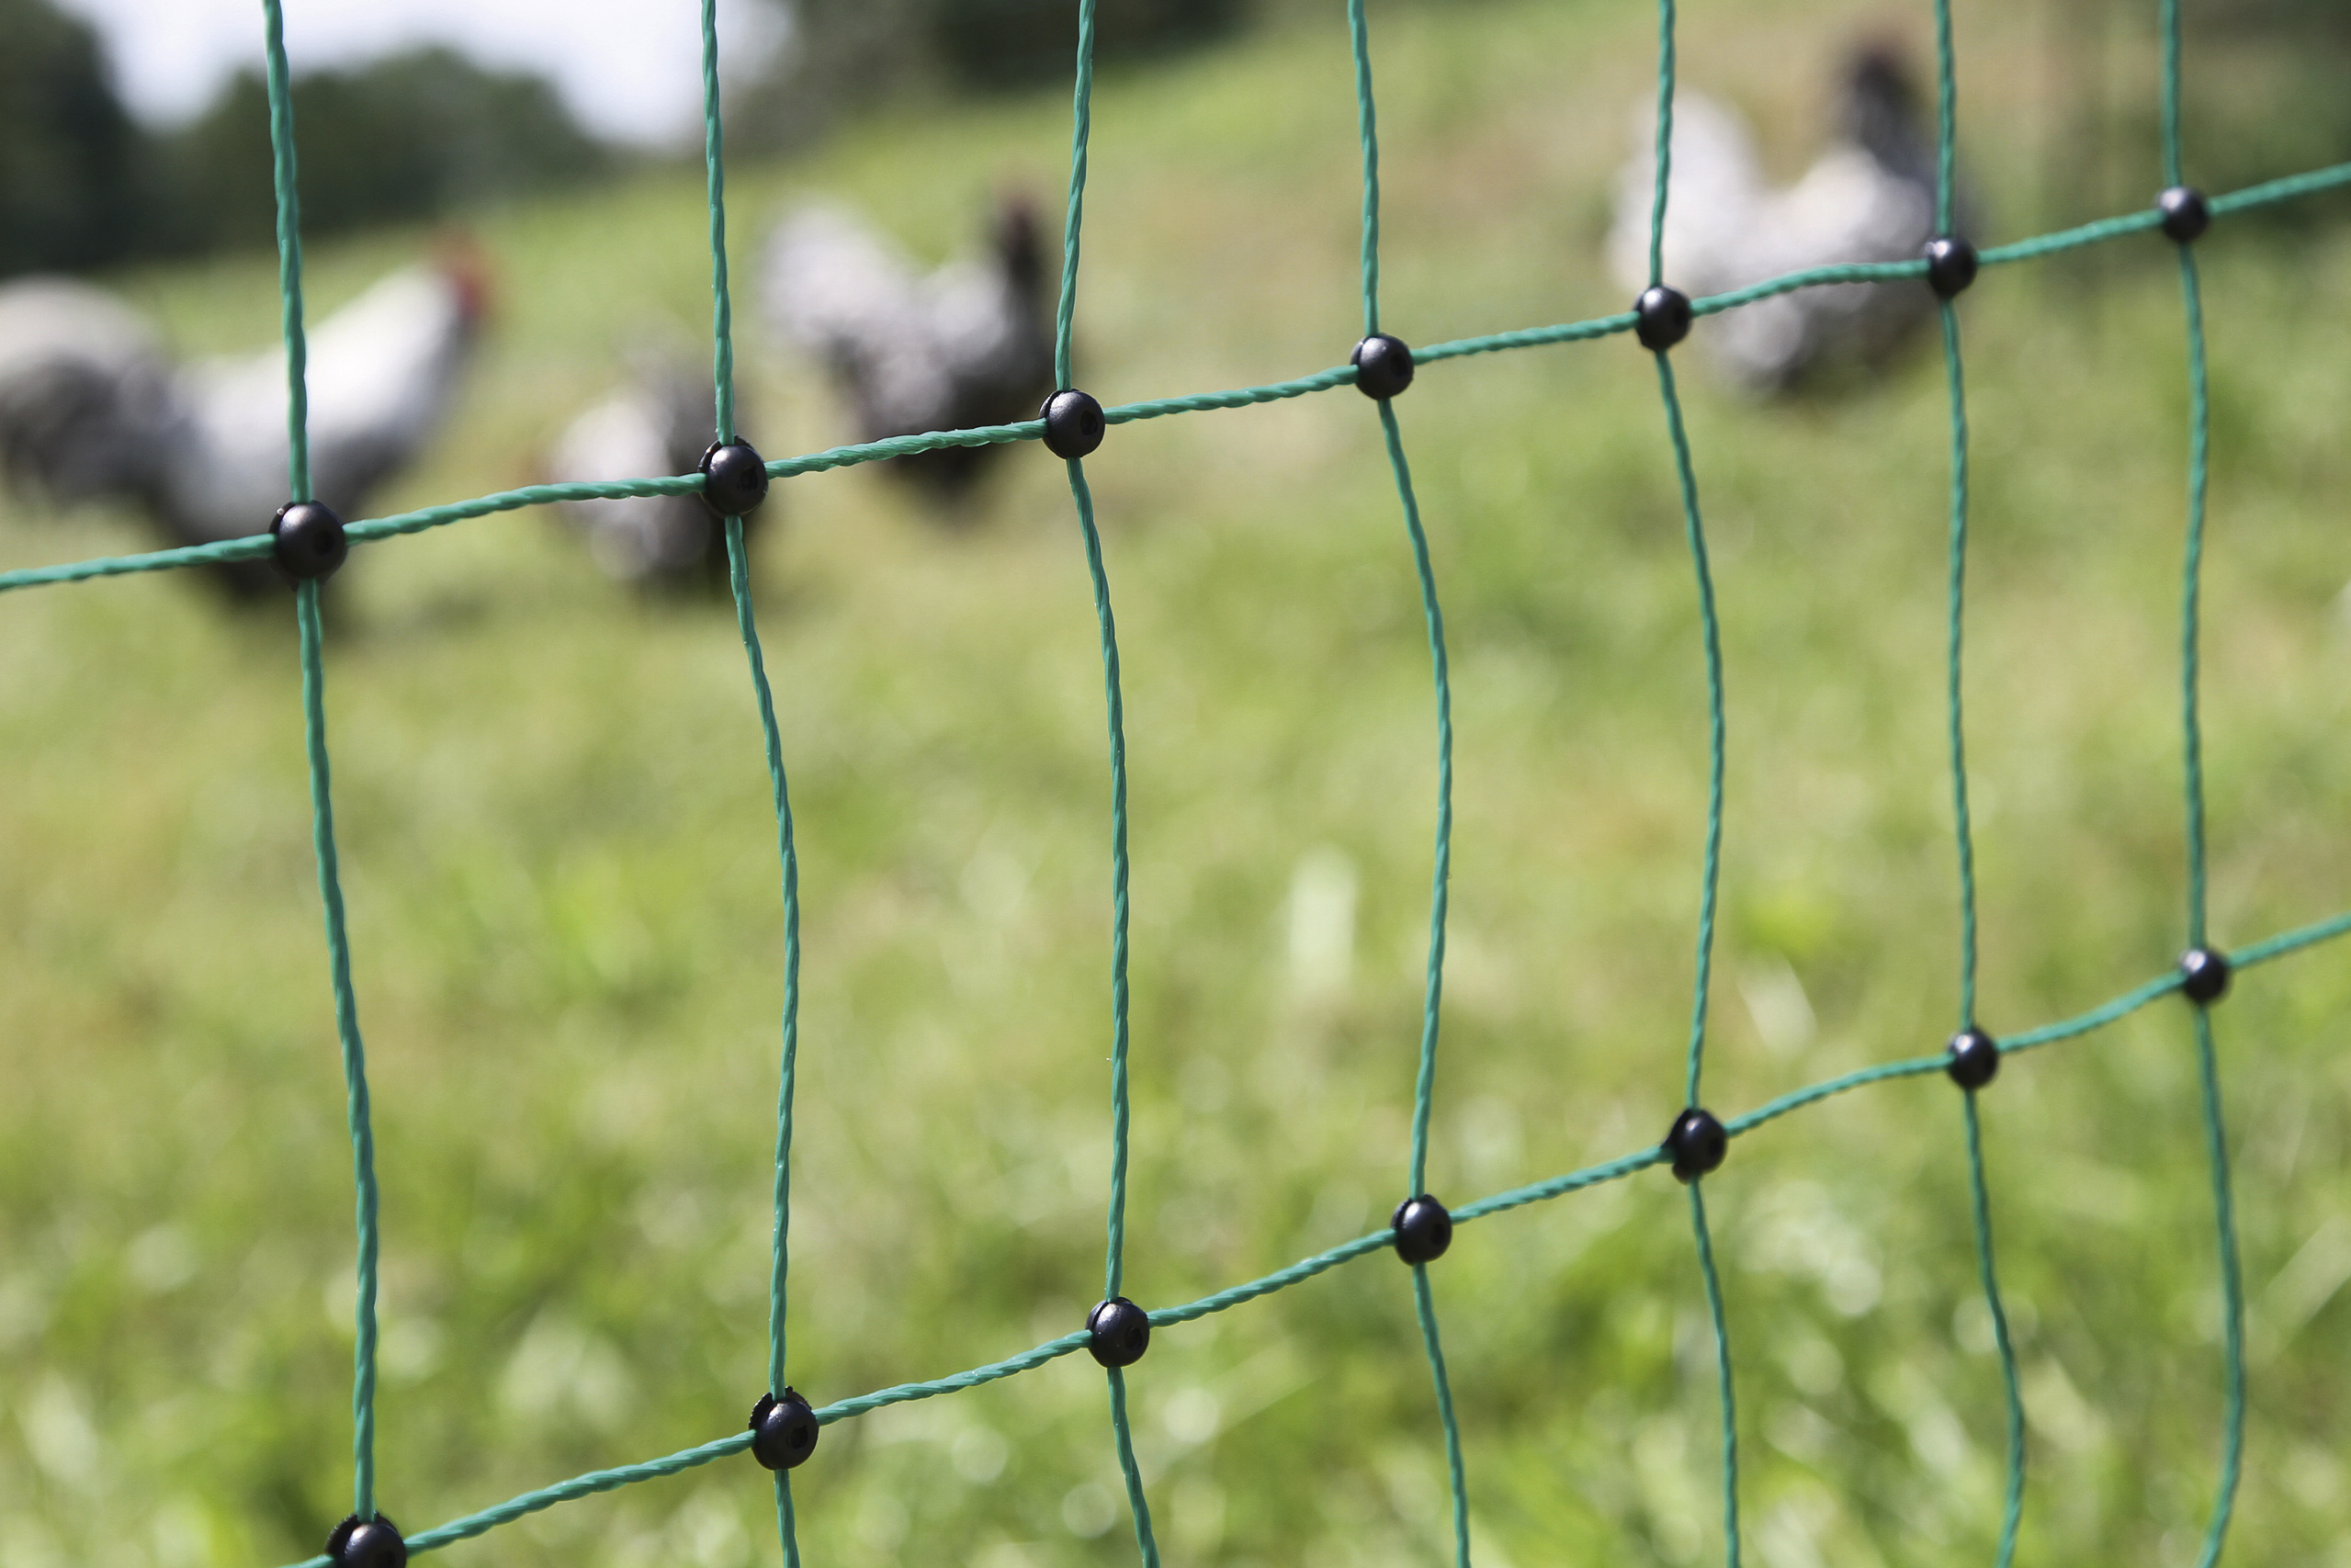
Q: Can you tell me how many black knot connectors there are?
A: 14